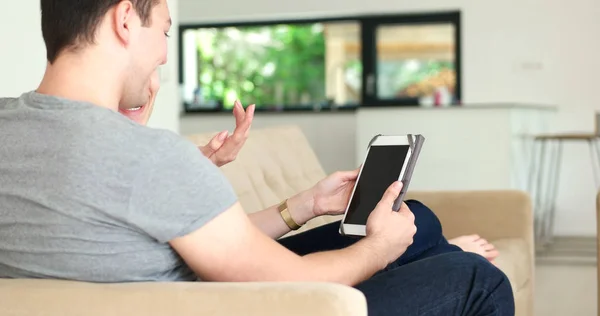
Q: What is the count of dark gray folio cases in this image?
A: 1